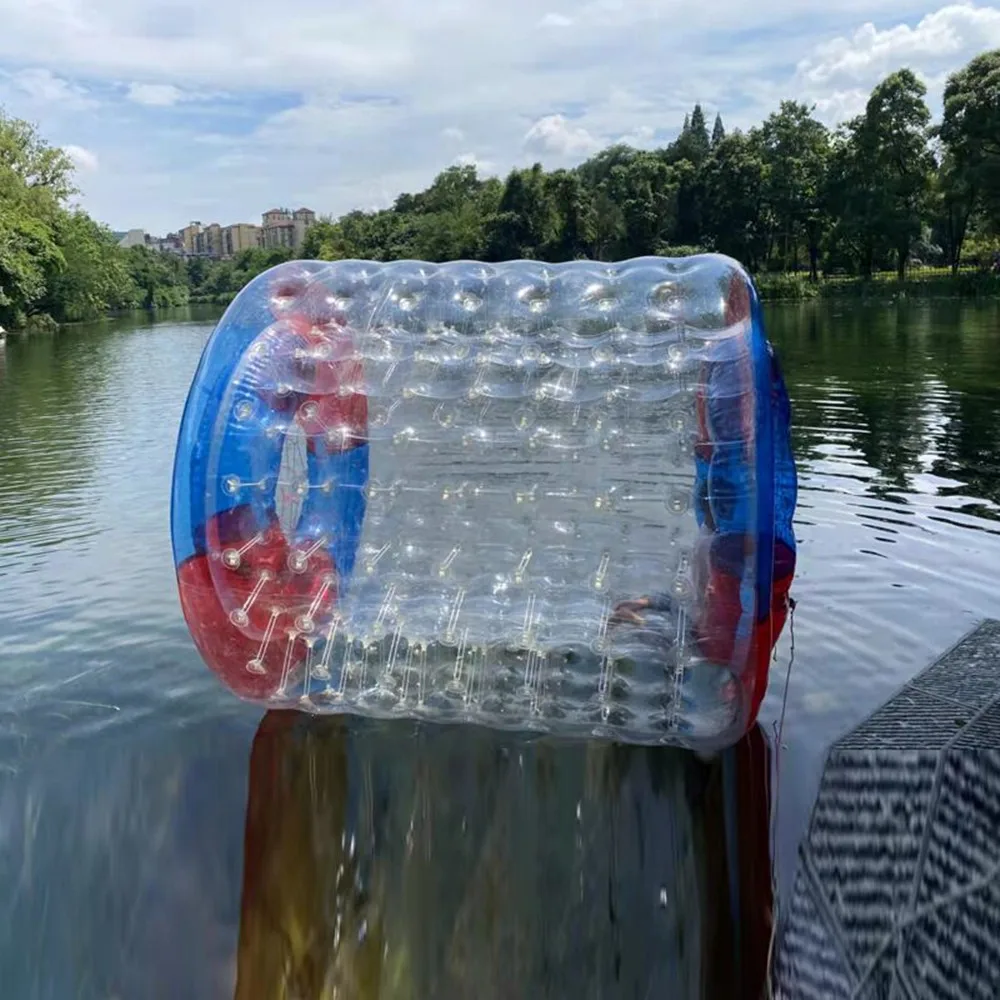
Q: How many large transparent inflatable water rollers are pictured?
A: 1